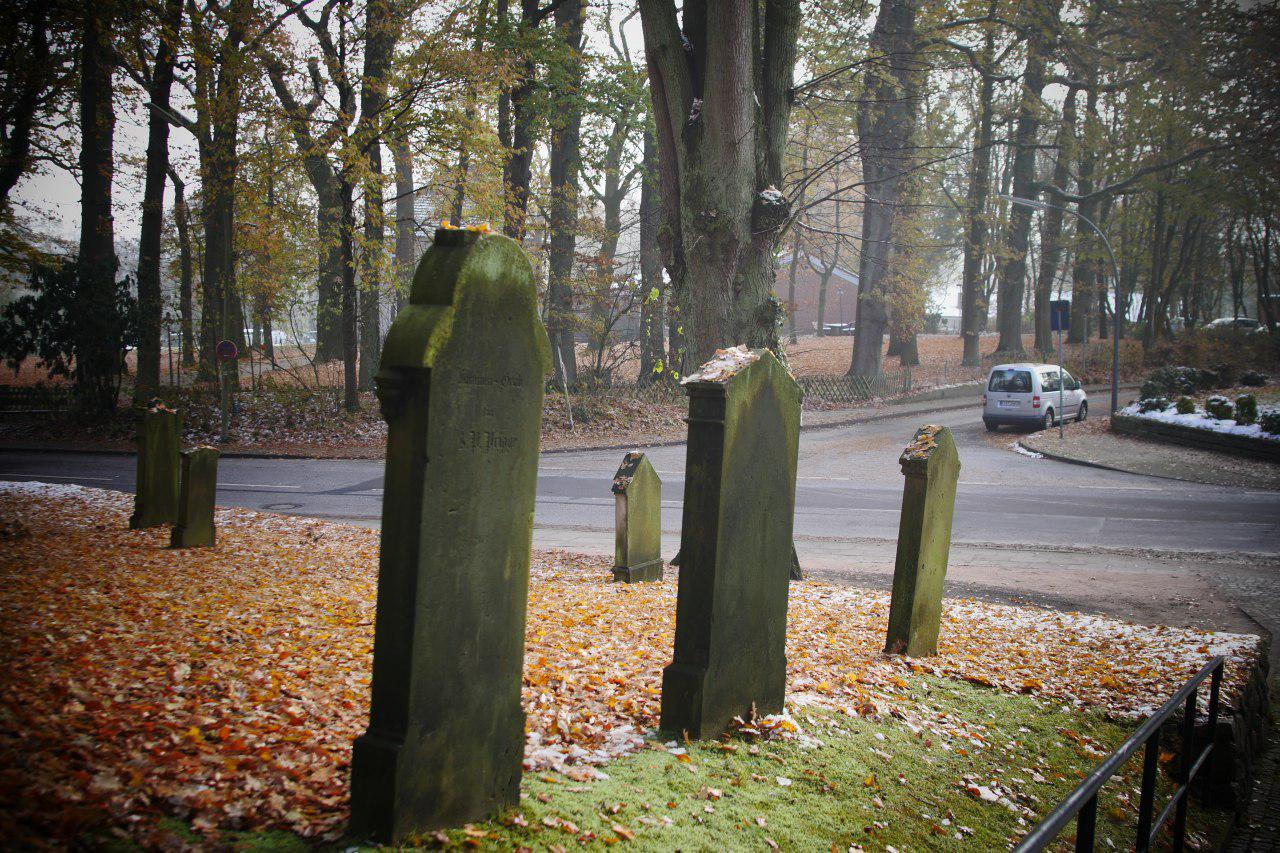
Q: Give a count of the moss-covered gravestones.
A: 6